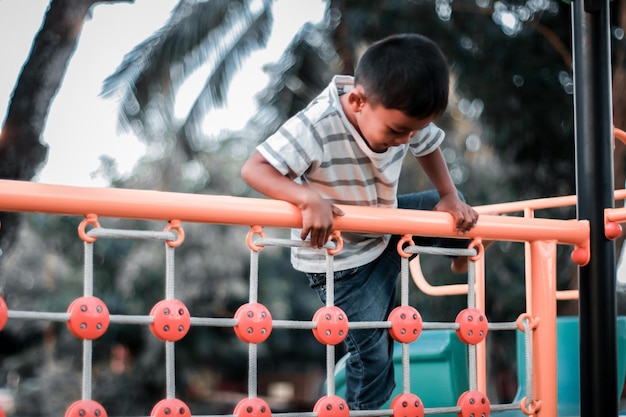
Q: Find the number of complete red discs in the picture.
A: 6